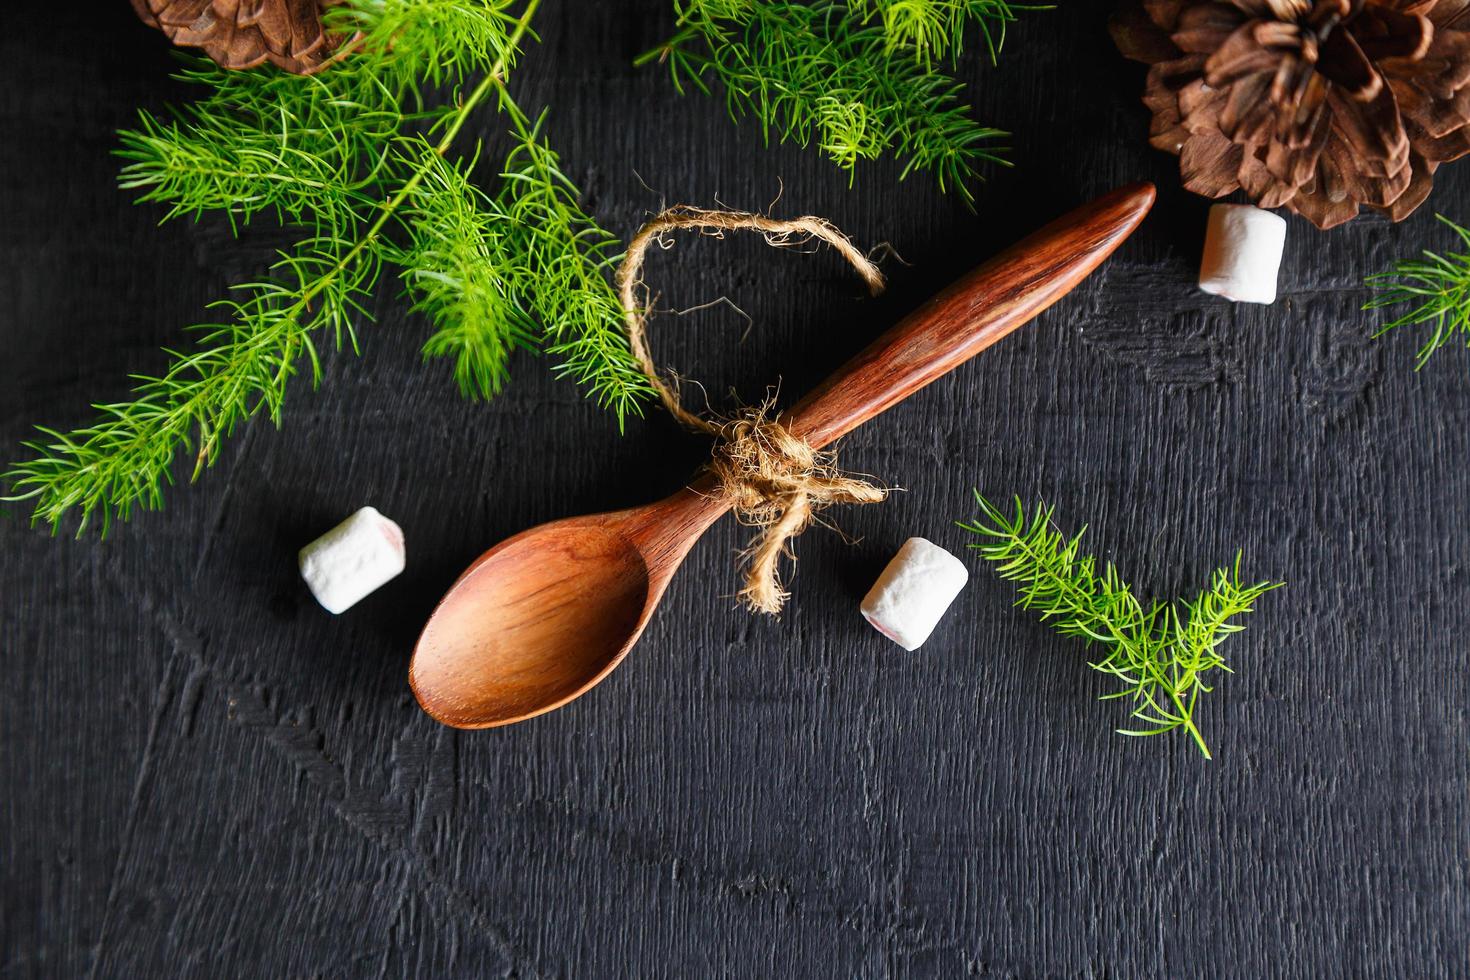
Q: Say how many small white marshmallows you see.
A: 3